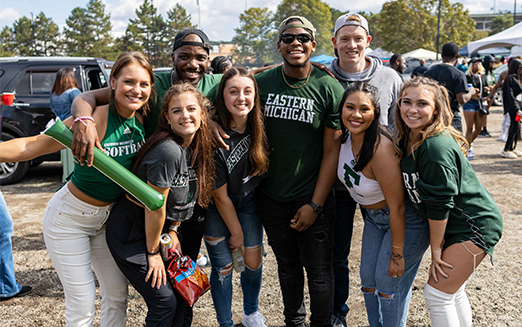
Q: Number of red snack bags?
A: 1